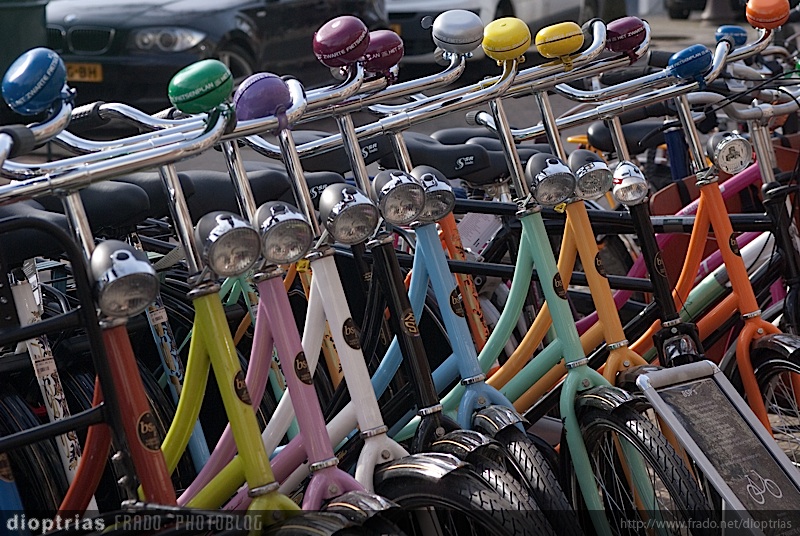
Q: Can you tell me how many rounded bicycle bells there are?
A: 12